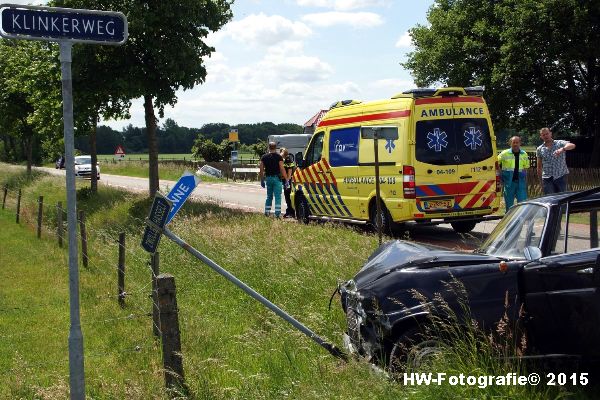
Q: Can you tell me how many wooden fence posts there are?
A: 8